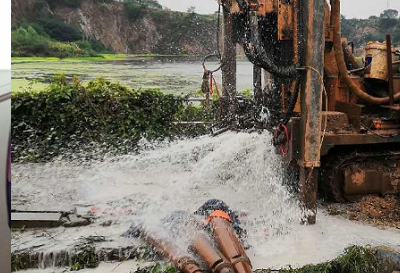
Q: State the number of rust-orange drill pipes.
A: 3